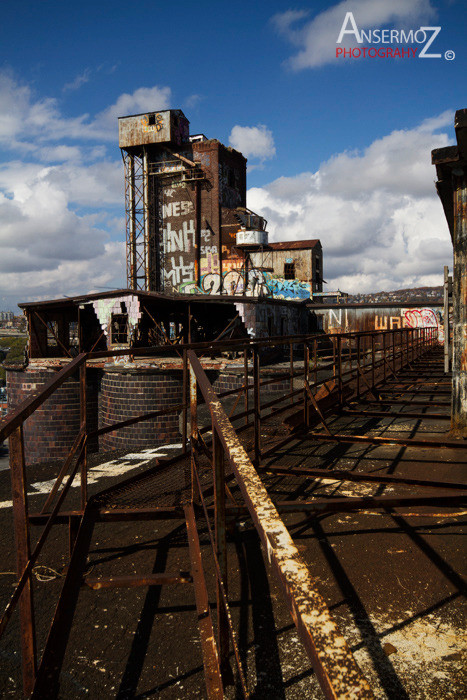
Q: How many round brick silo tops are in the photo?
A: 3